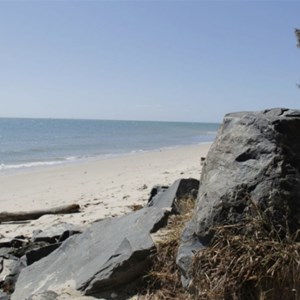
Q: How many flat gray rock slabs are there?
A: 2